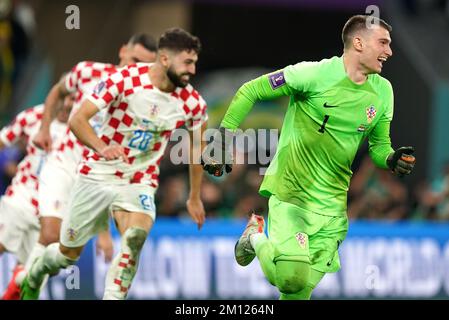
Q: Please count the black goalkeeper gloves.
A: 2